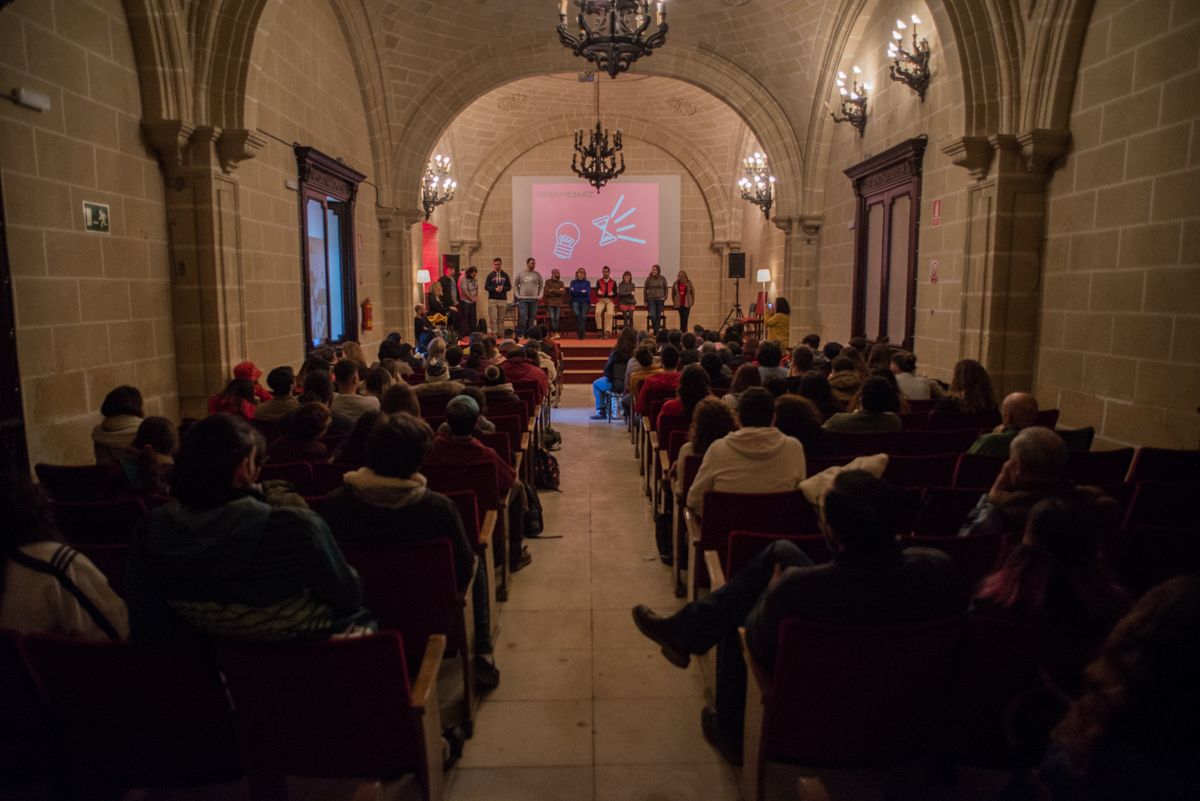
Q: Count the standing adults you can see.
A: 11